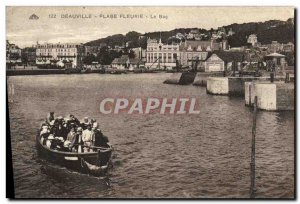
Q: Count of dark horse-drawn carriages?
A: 0